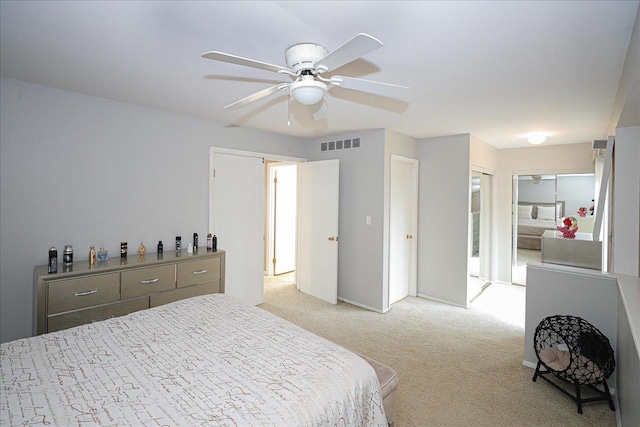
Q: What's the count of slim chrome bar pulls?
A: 3